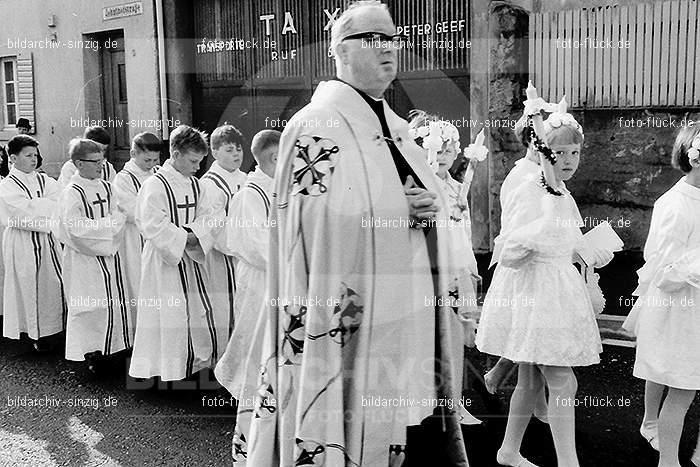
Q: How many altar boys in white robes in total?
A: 7